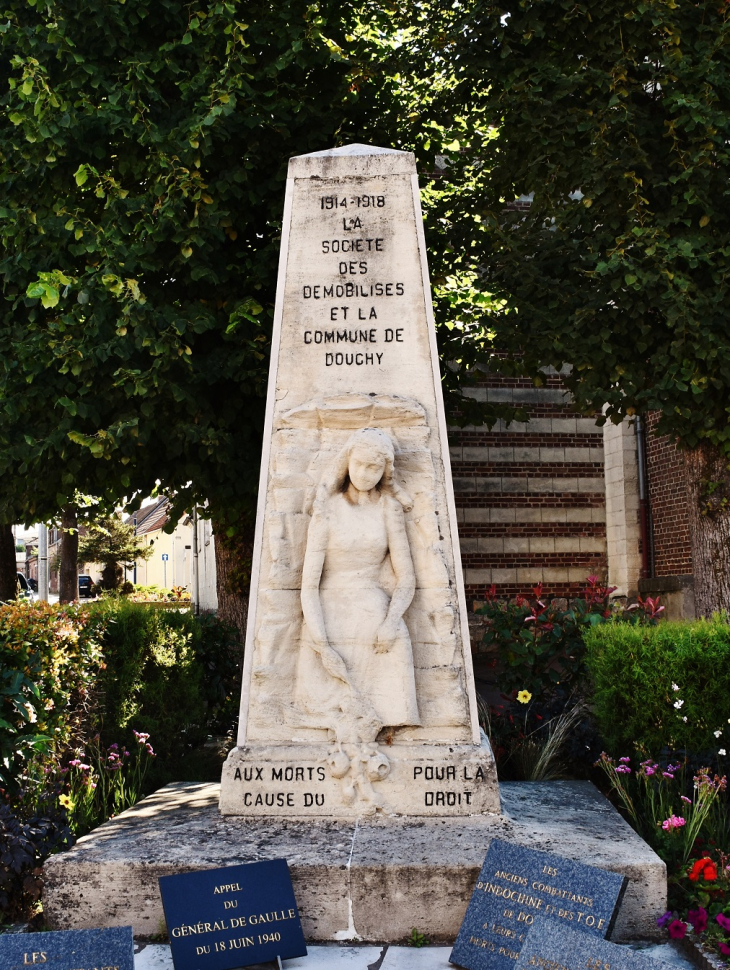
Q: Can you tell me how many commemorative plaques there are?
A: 4